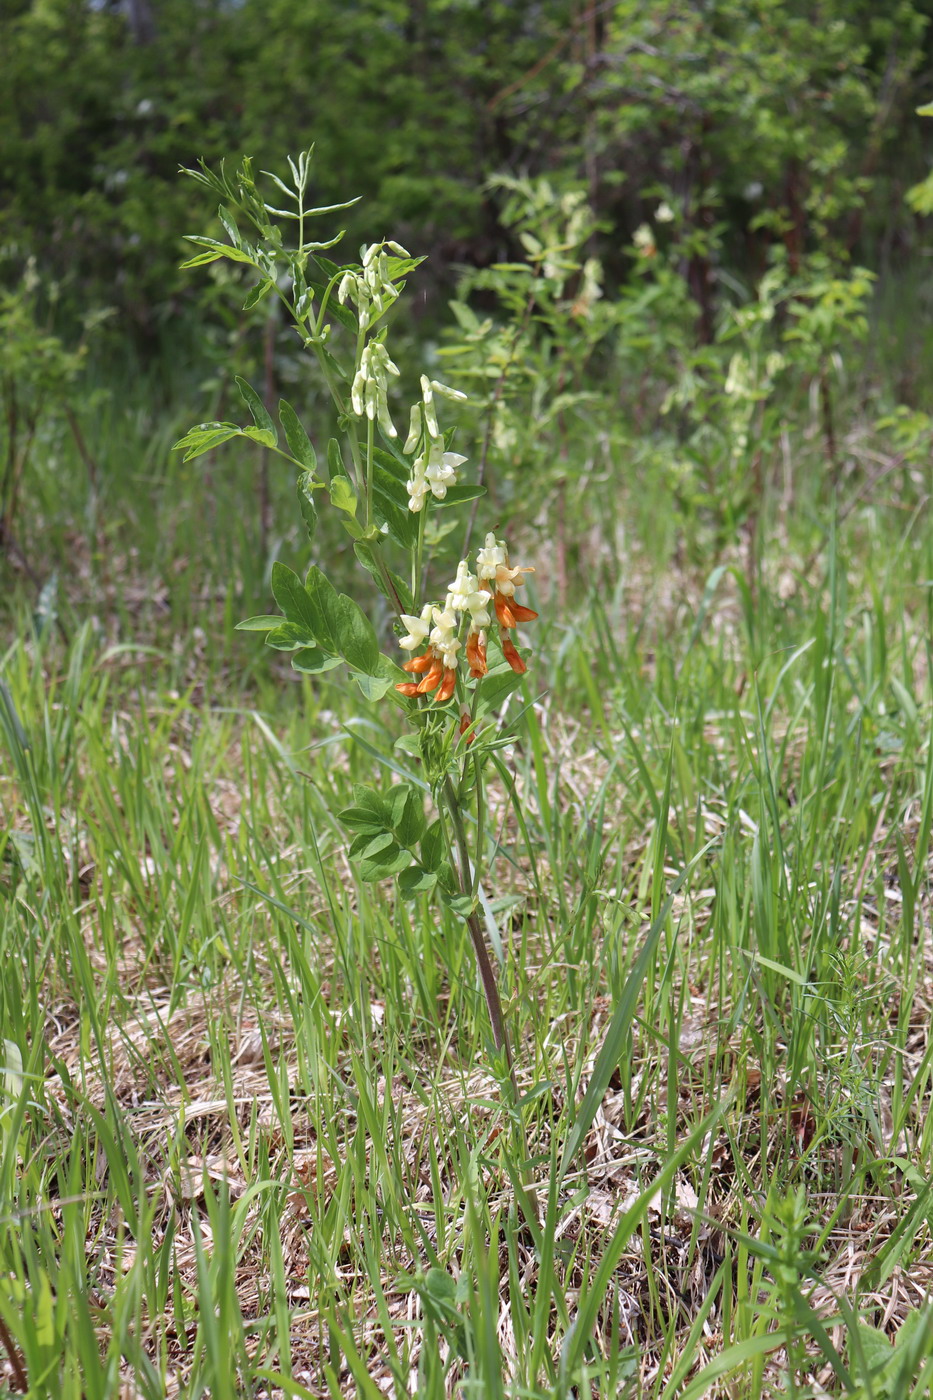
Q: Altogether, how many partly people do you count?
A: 0